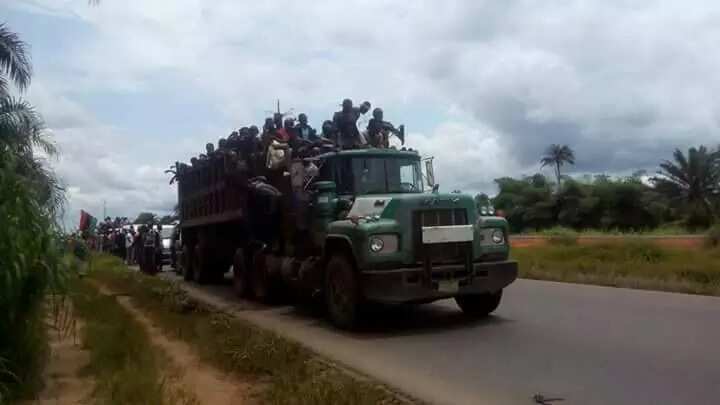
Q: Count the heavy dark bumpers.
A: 1